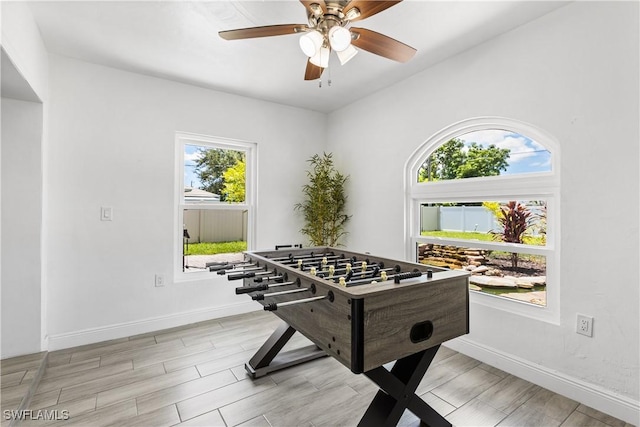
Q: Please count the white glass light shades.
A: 4